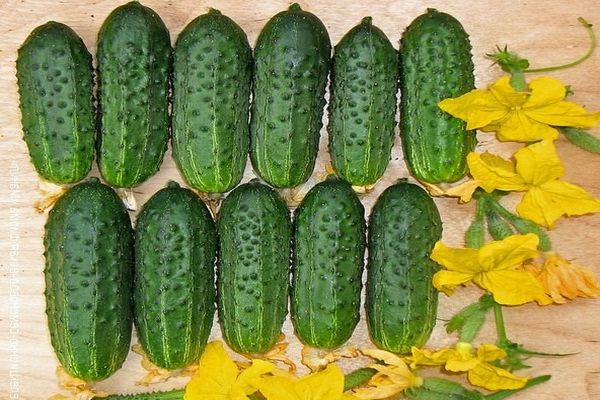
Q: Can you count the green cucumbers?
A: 11